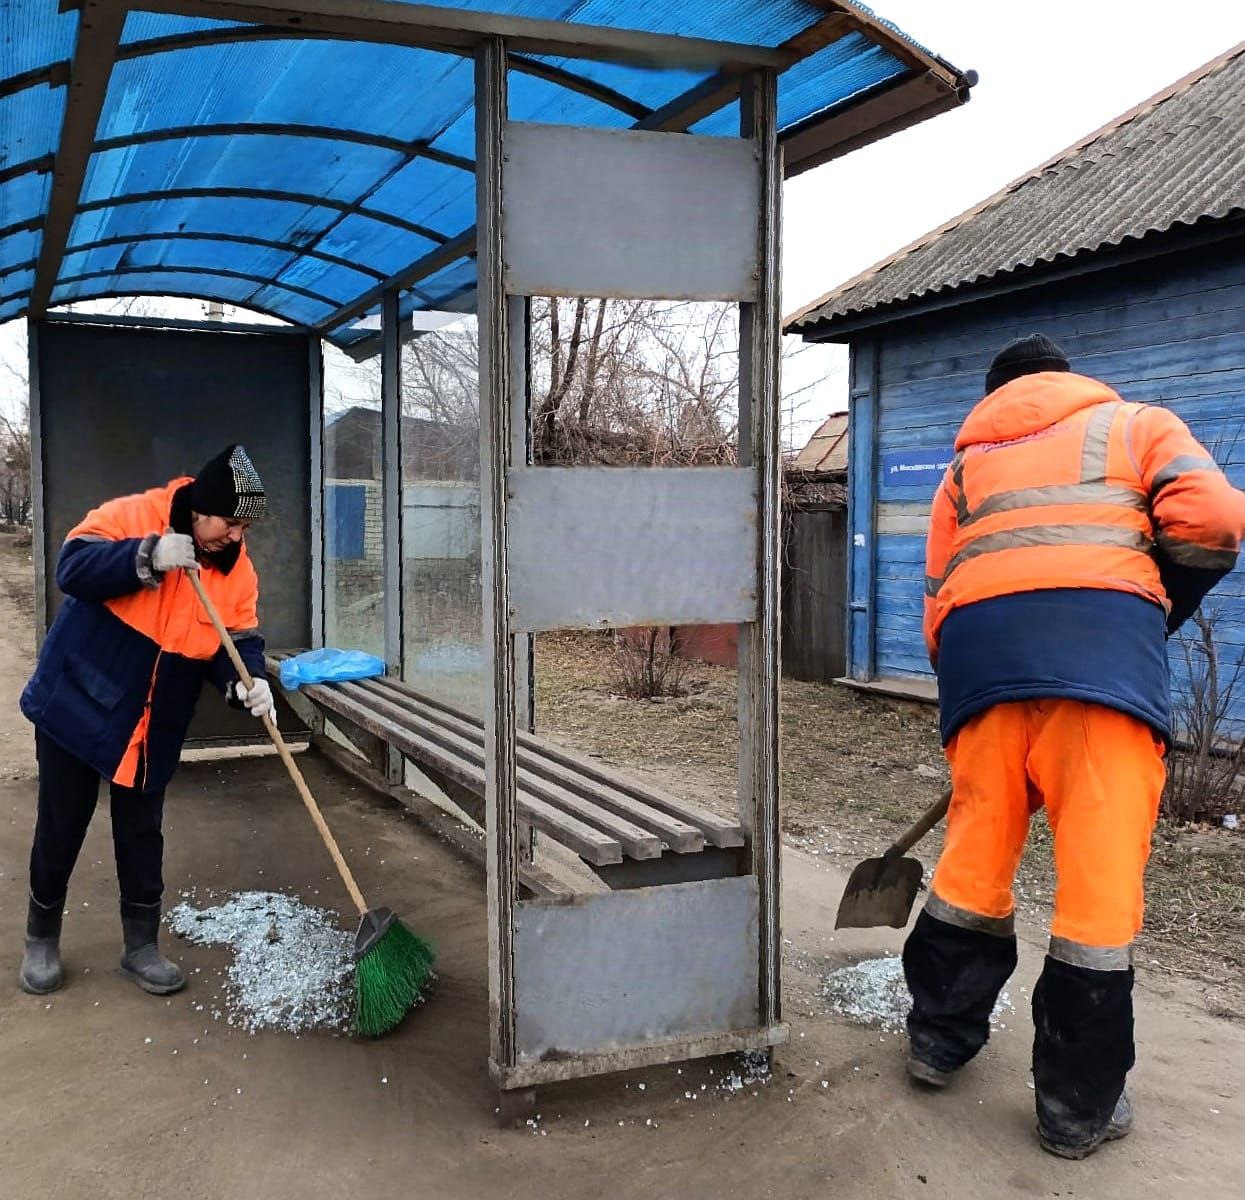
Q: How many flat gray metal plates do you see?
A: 3